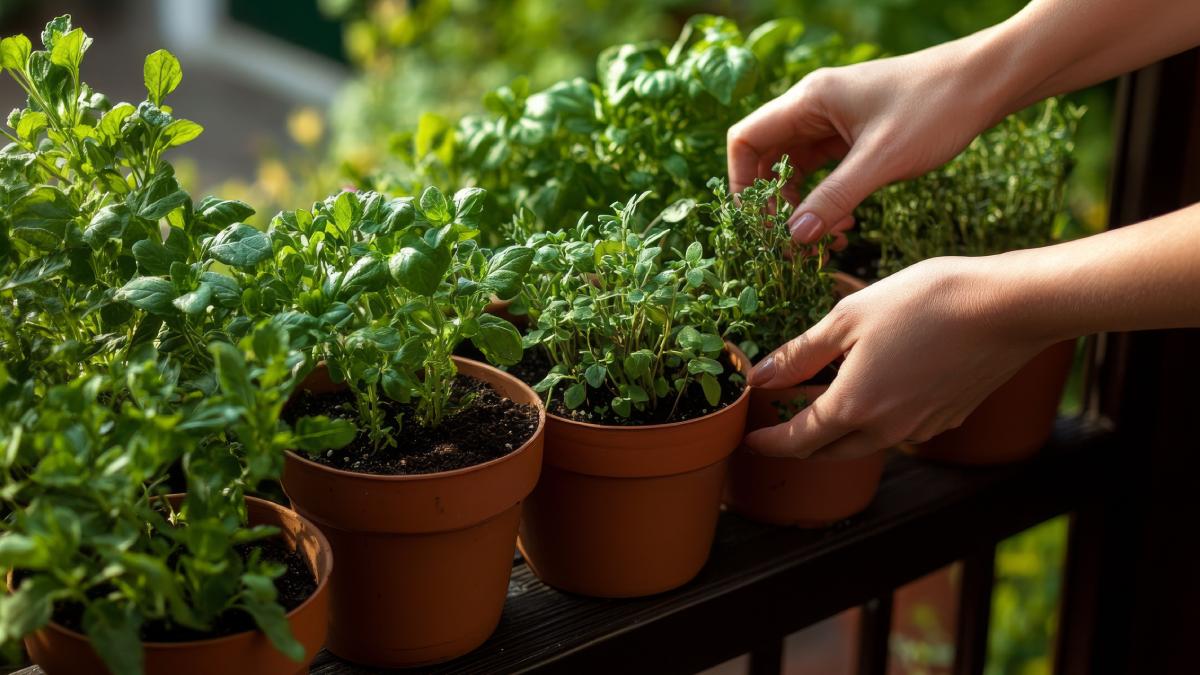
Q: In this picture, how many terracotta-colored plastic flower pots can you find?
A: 5